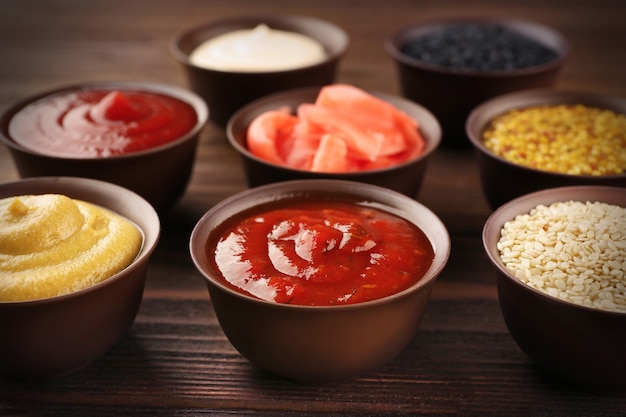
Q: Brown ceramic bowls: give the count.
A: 8